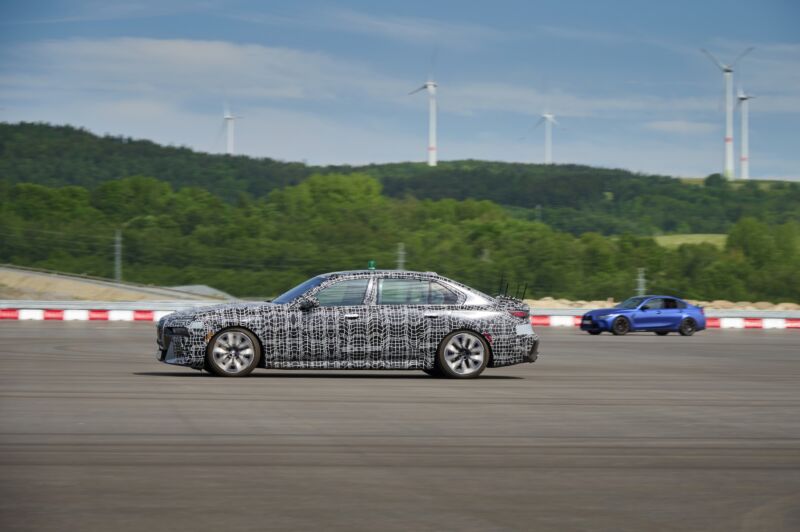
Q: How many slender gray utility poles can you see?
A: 3